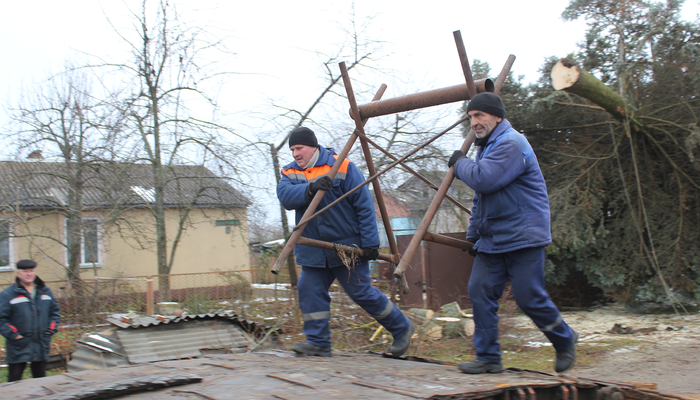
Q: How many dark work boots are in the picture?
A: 4